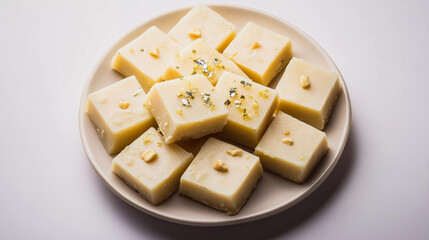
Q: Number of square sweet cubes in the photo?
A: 11